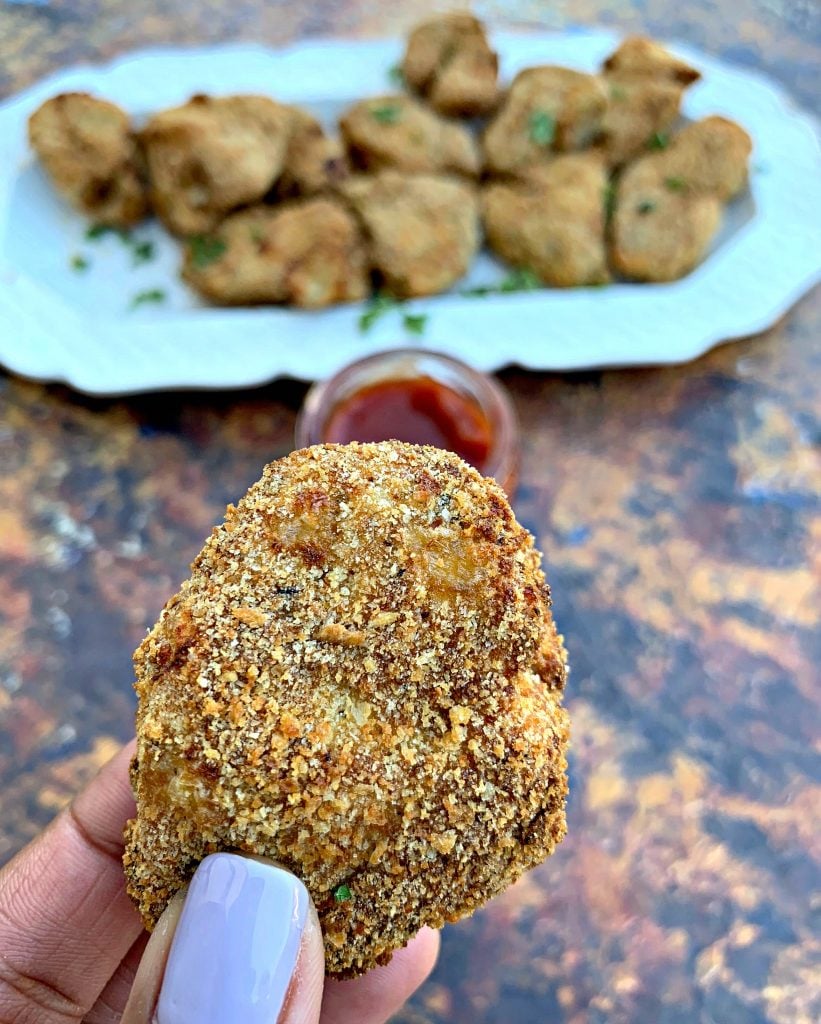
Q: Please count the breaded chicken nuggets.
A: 12